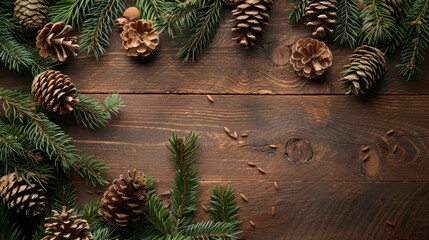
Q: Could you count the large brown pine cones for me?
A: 11